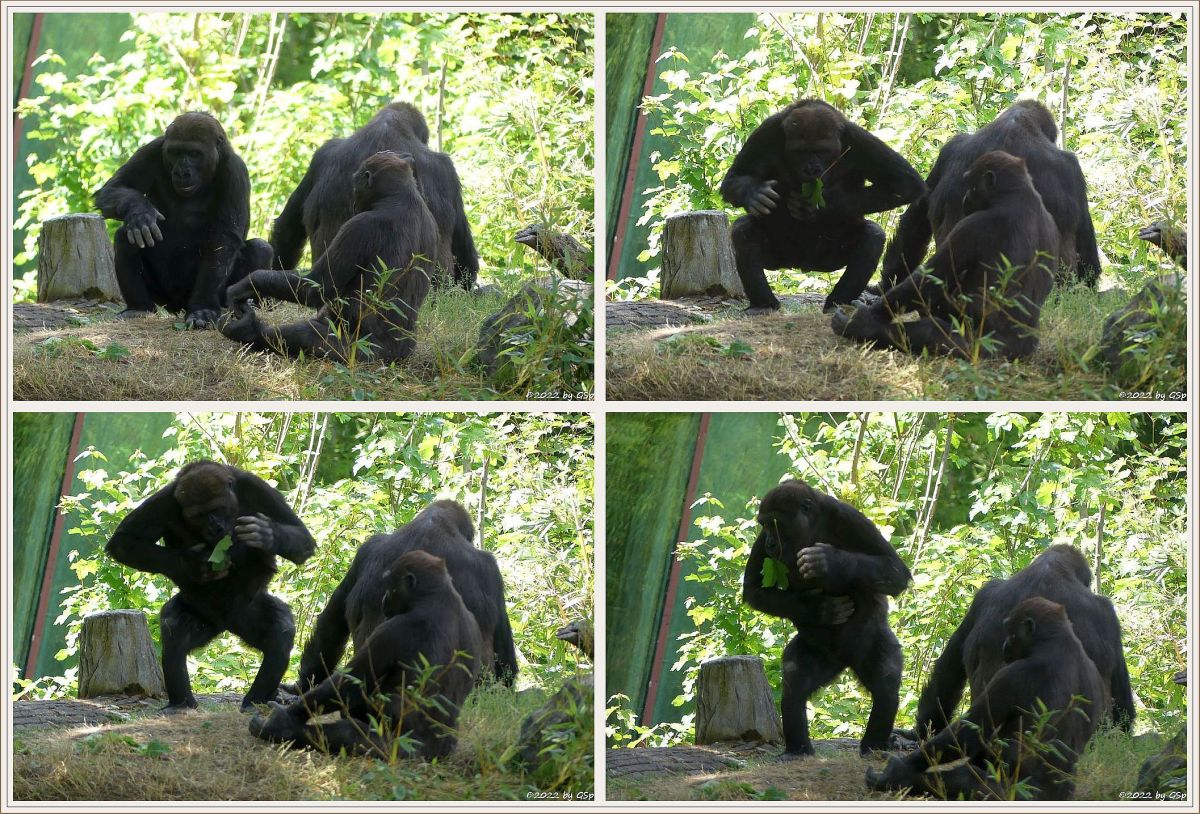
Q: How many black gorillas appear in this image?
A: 12